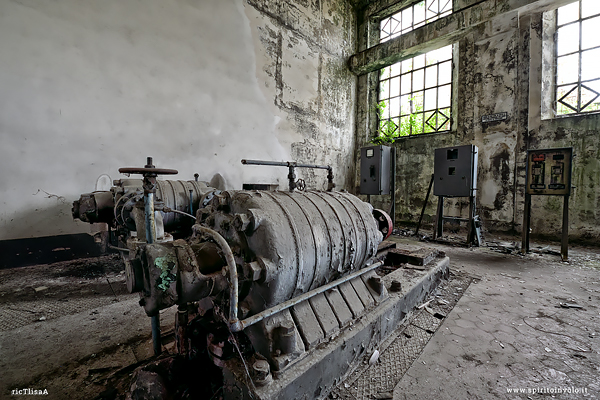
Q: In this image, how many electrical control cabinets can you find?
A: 3